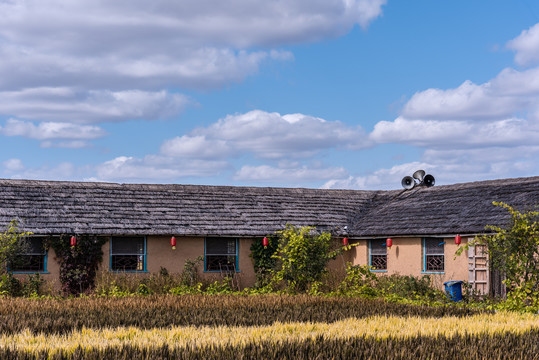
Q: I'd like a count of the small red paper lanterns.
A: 6